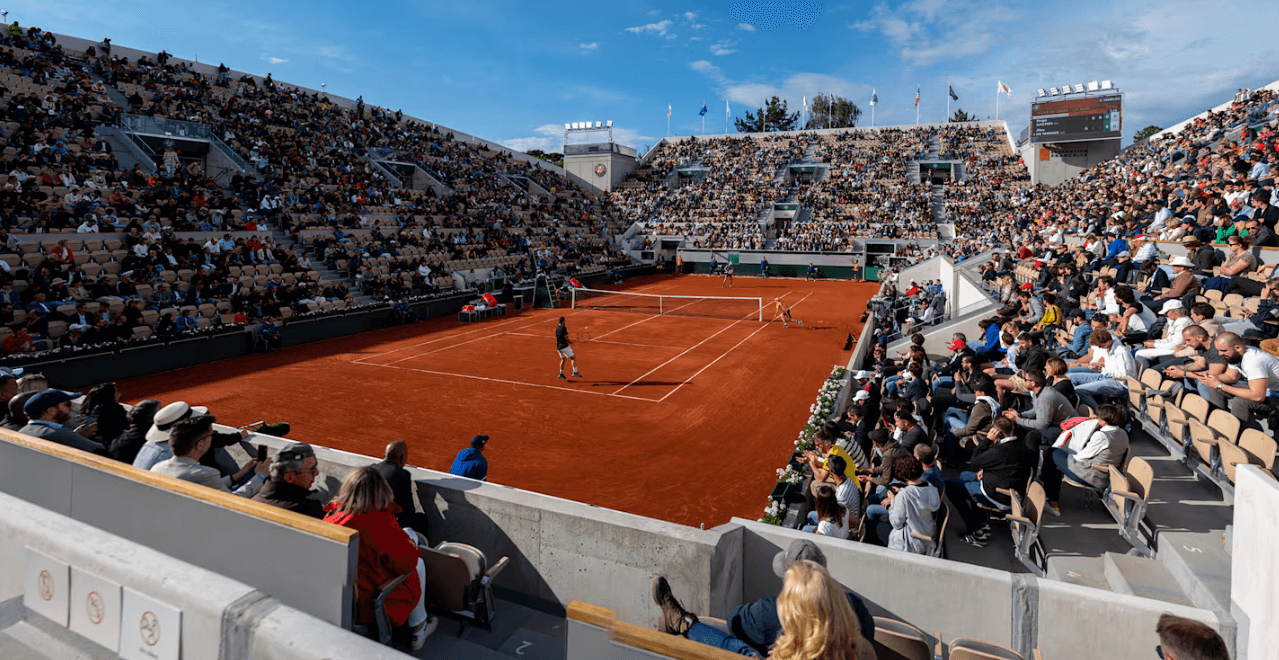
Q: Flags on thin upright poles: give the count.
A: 10